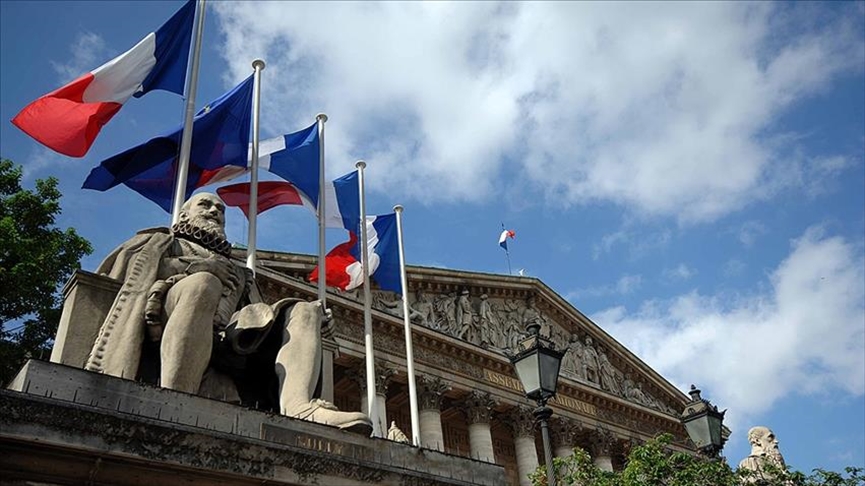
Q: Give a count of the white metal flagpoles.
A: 5